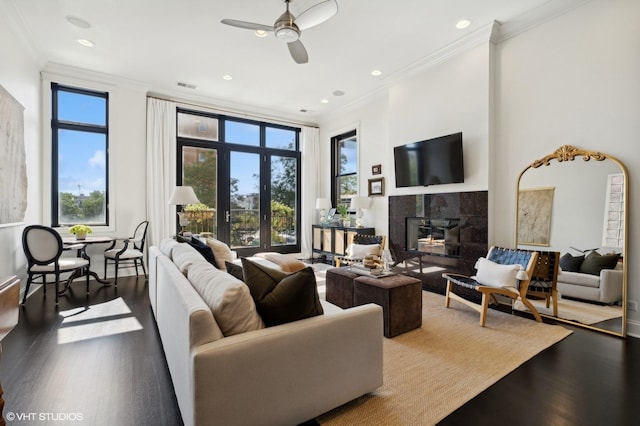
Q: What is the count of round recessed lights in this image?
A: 6